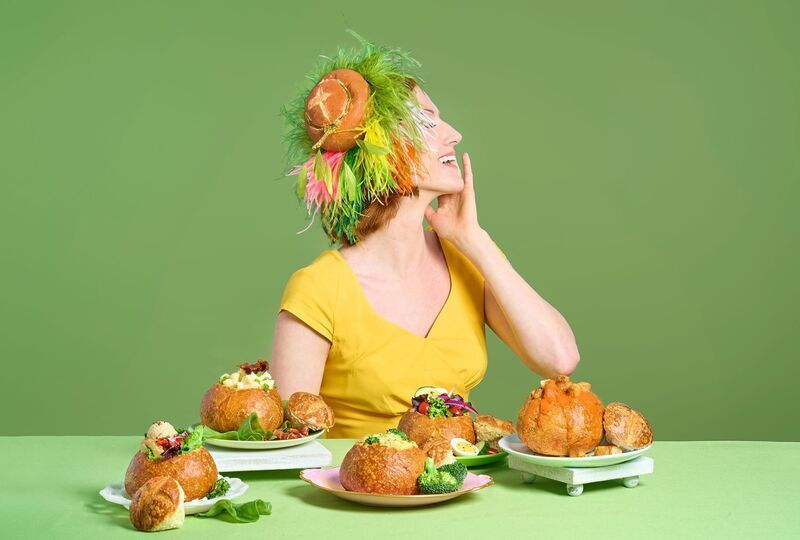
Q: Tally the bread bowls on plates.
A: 5